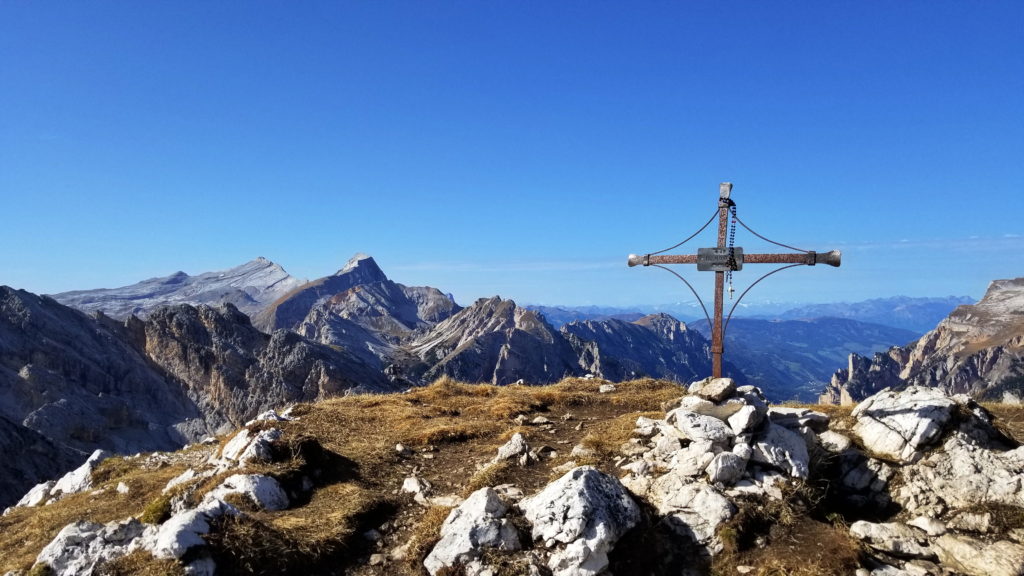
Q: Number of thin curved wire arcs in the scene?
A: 4